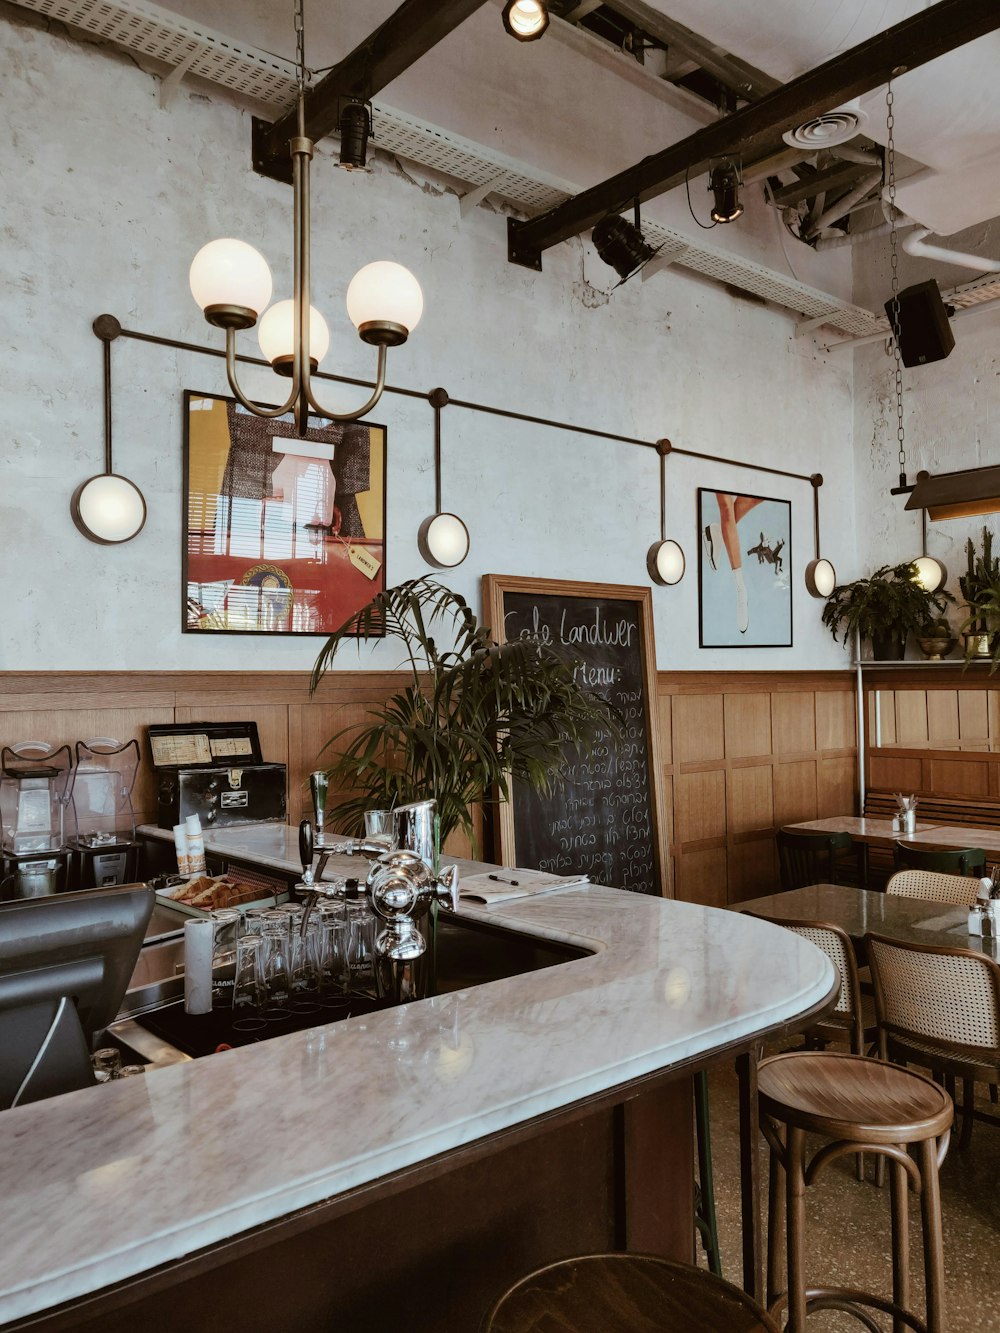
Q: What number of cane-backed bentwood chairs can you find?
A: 3